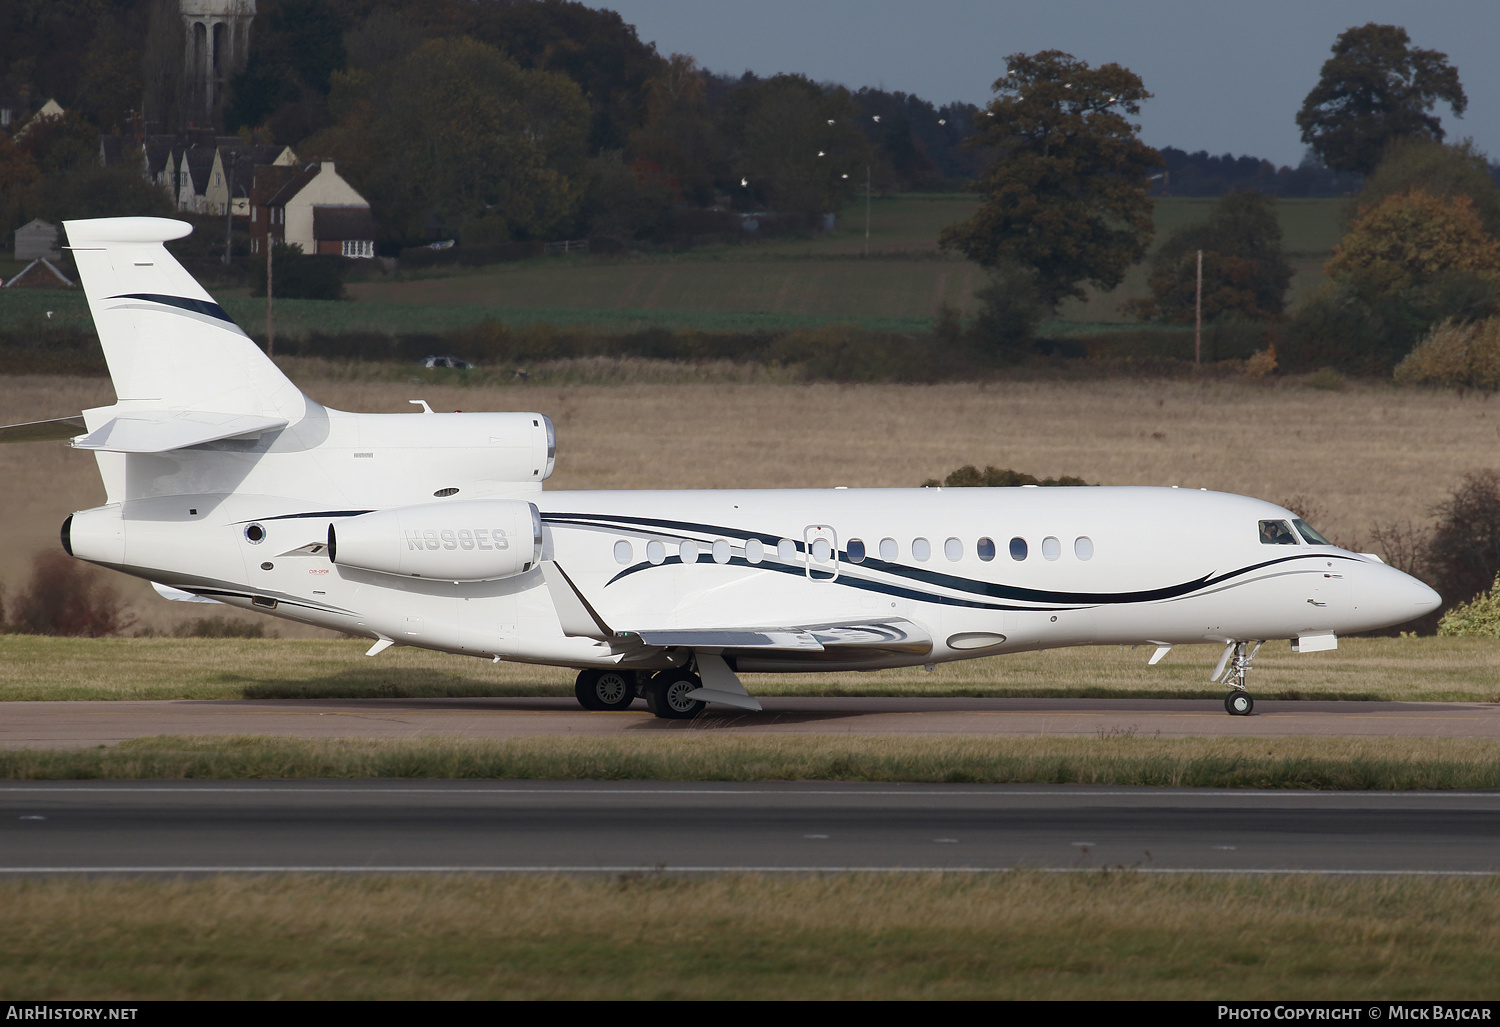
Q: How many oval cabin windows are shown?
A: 15